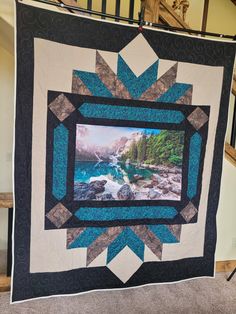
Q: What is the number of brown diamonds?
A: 4